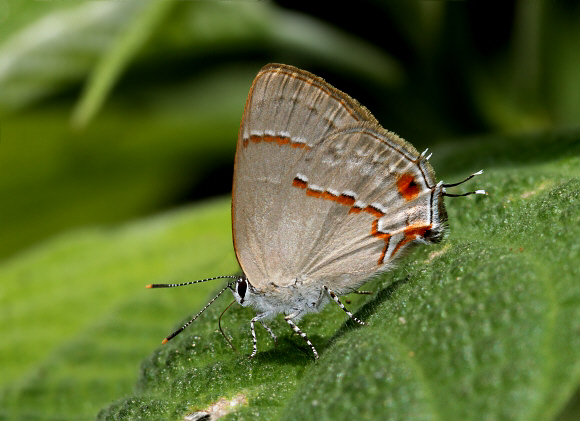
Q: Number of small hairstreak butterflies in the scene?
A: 1